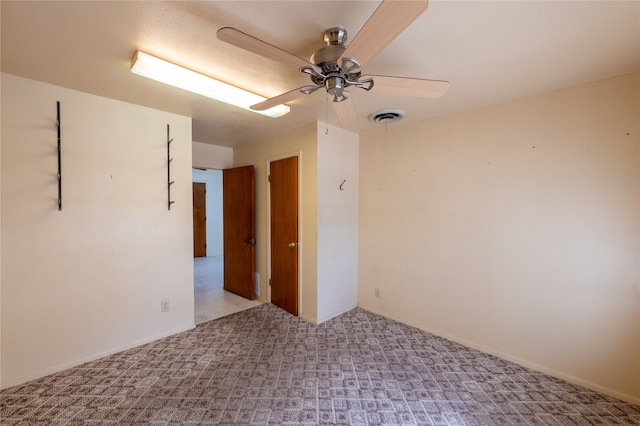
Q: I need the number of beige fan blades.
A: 5